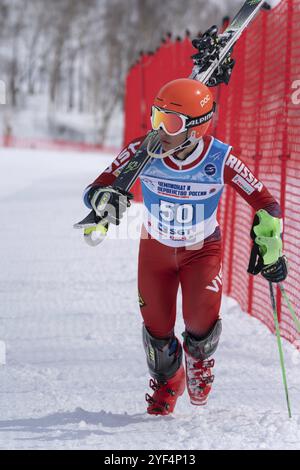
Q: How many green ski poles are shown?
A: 2